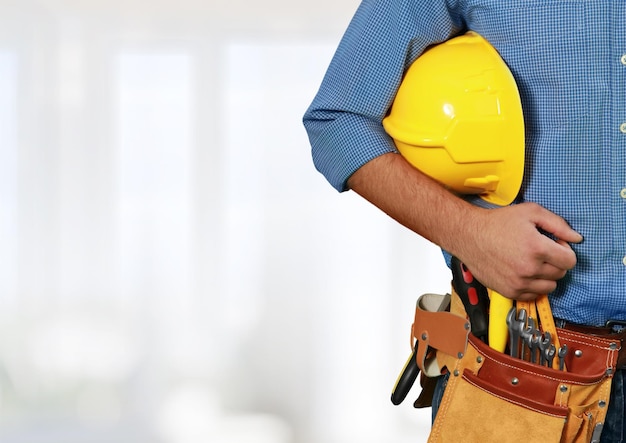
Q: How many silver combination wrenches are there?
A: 6